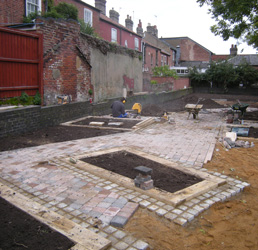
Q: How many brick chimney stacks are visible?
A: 6